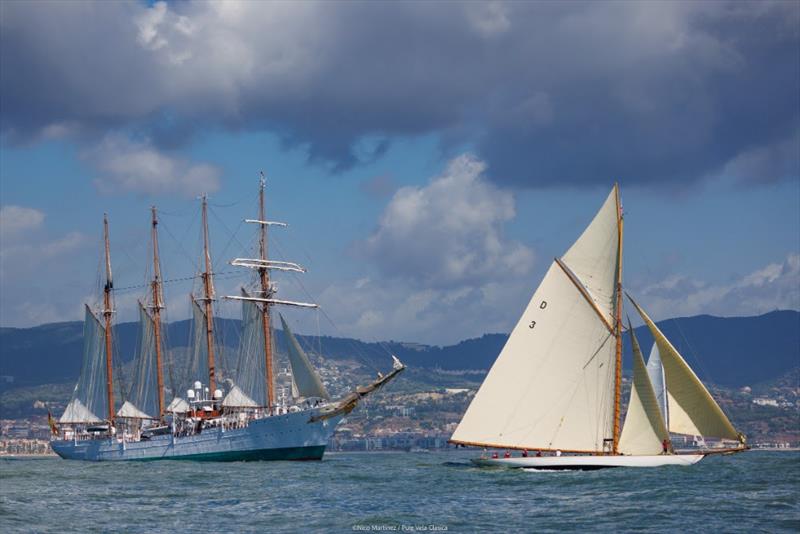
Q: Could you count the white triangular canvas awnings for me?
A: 4